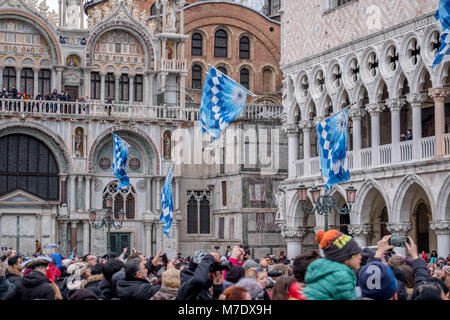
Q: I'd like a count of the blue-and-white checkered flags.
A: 5